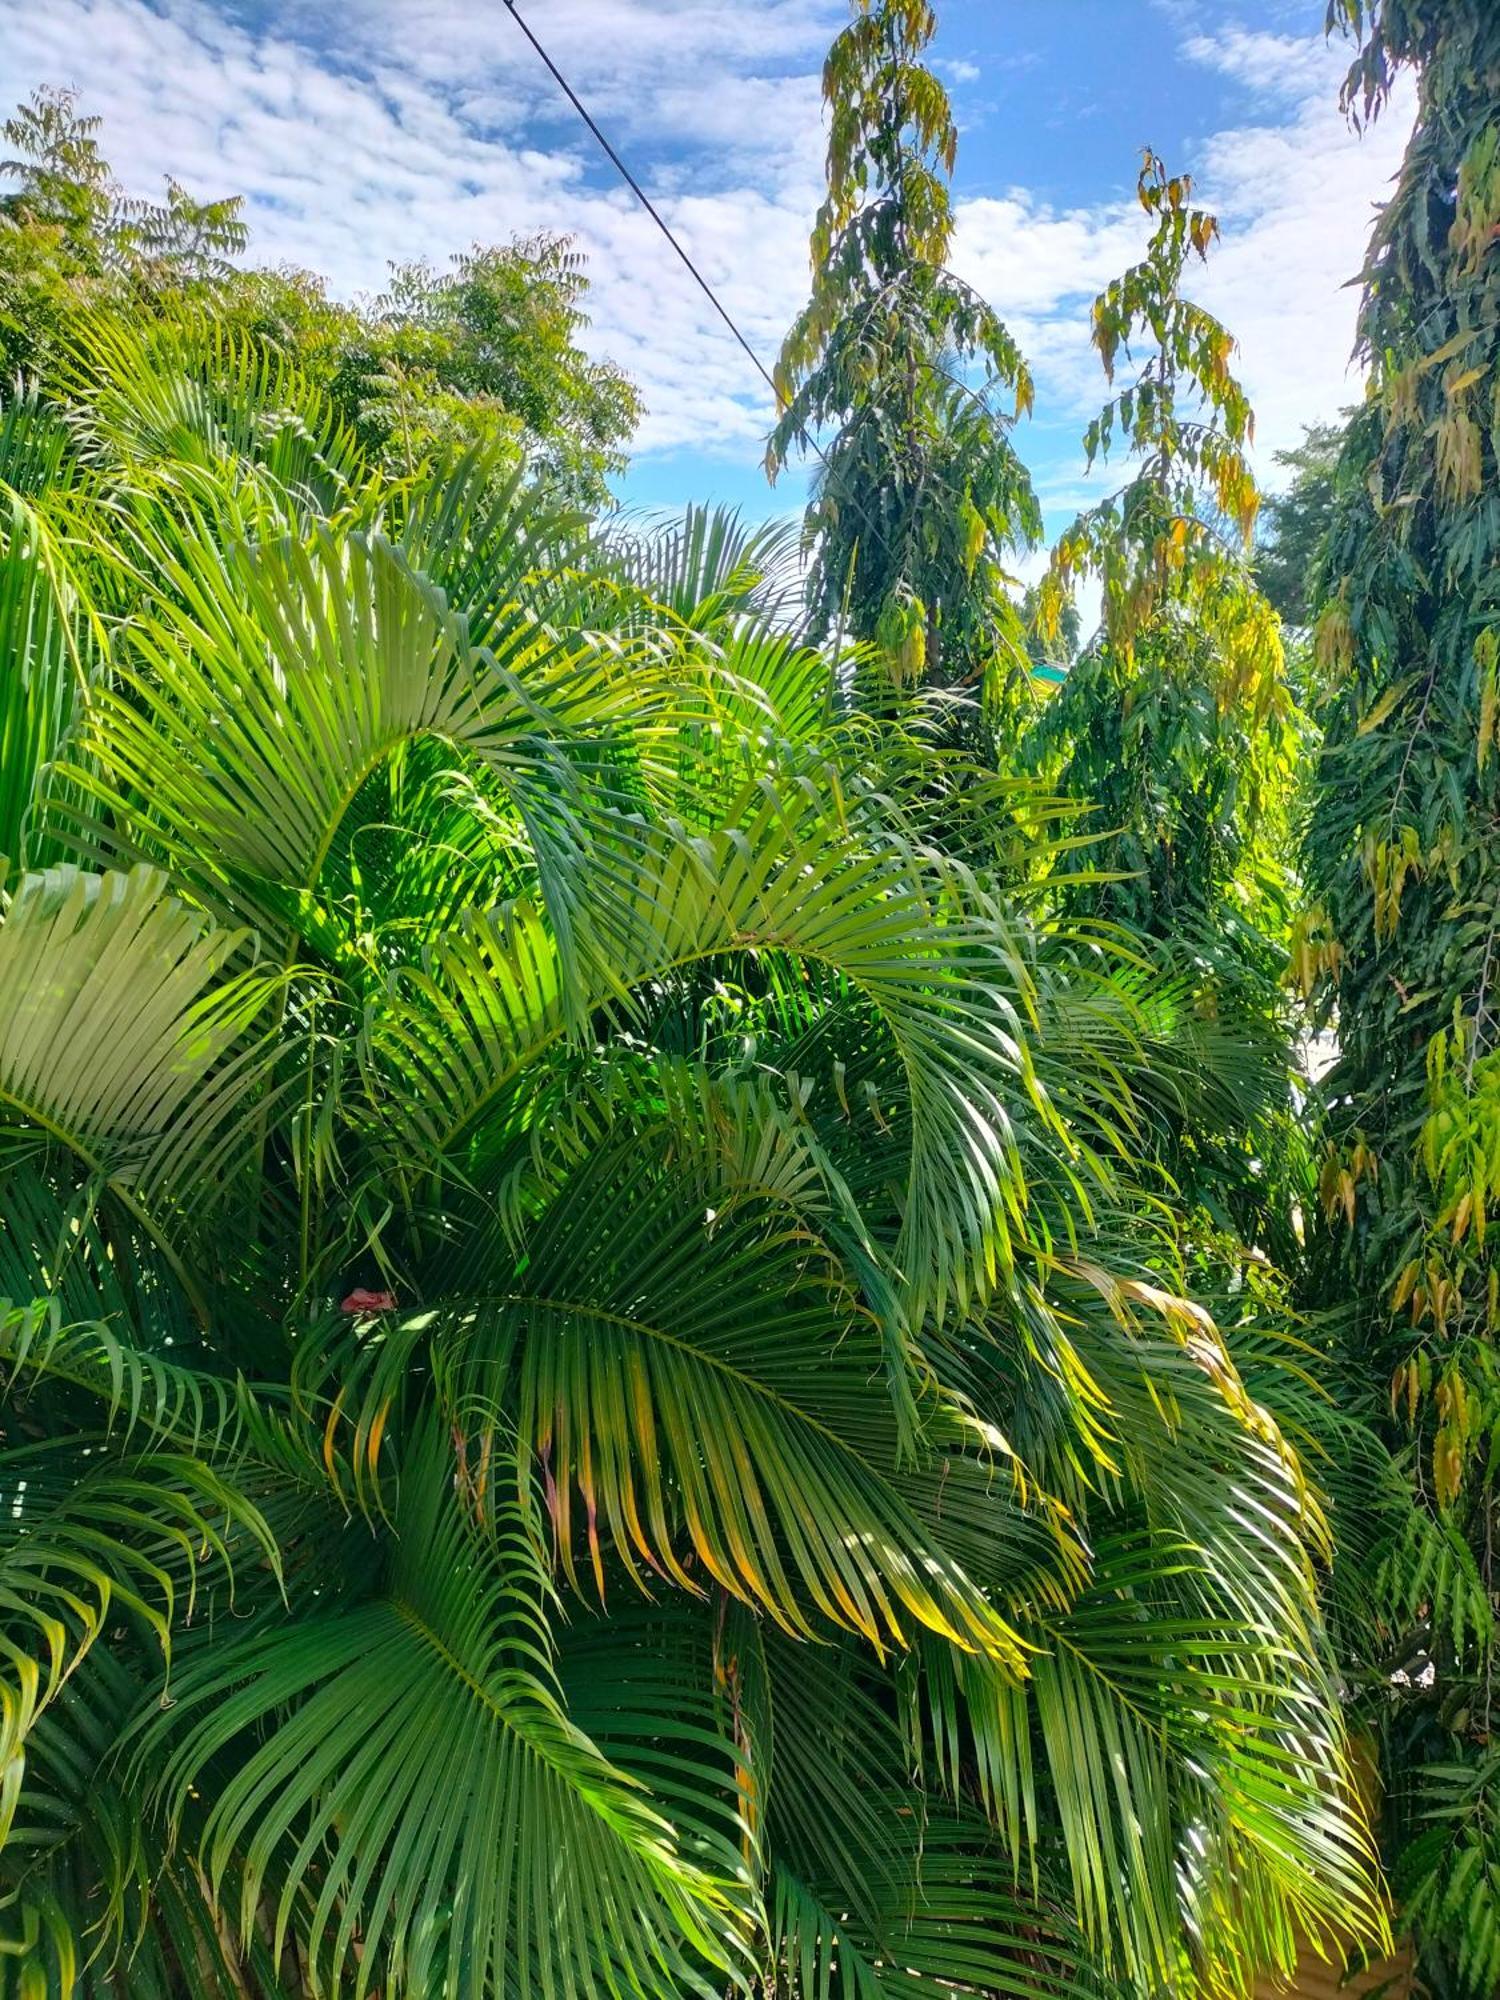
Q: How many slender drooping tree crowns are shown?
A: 3